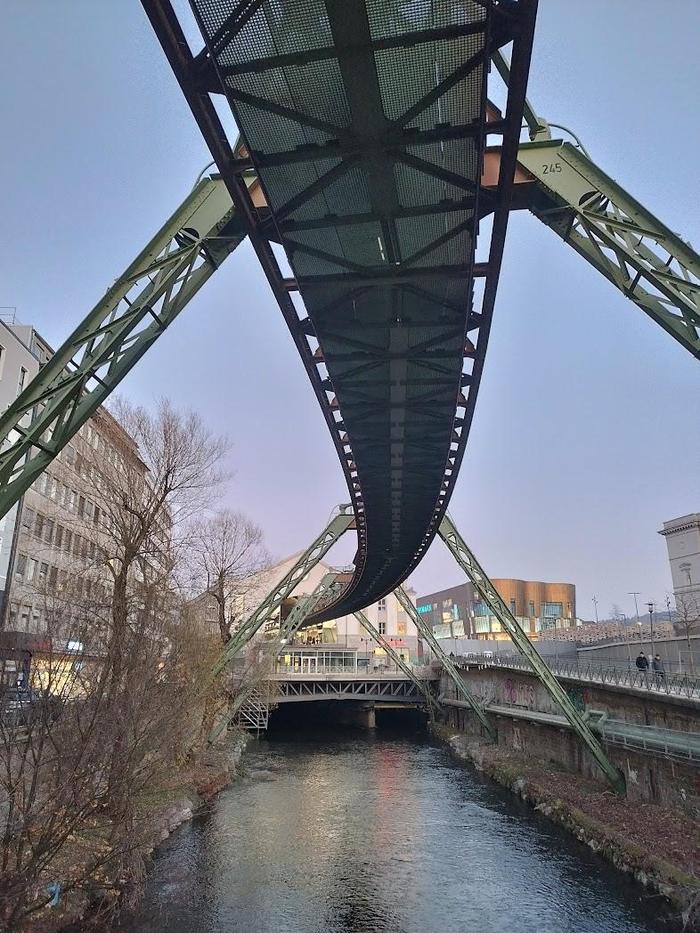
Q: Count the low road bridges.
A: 1